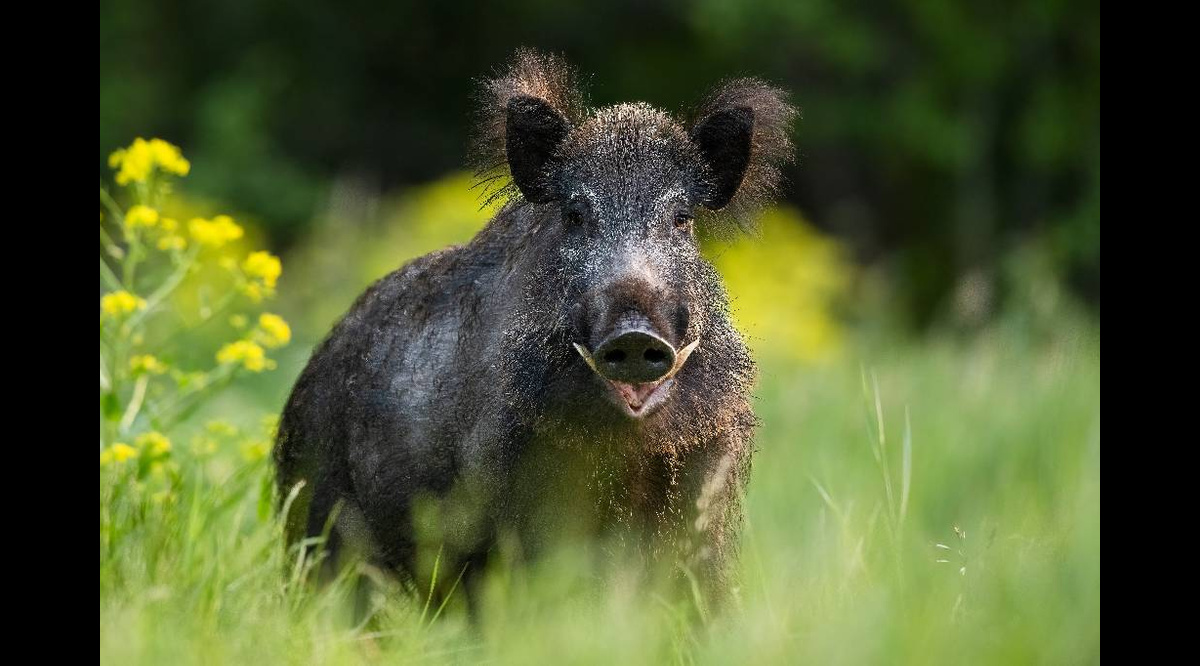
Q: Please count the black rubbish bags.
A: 0